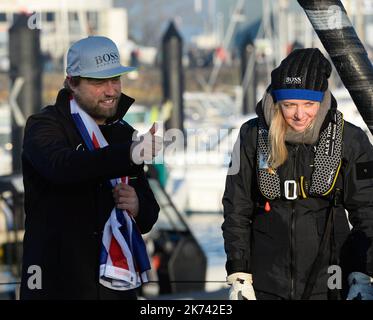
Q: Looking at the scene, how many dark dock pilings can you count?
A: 3